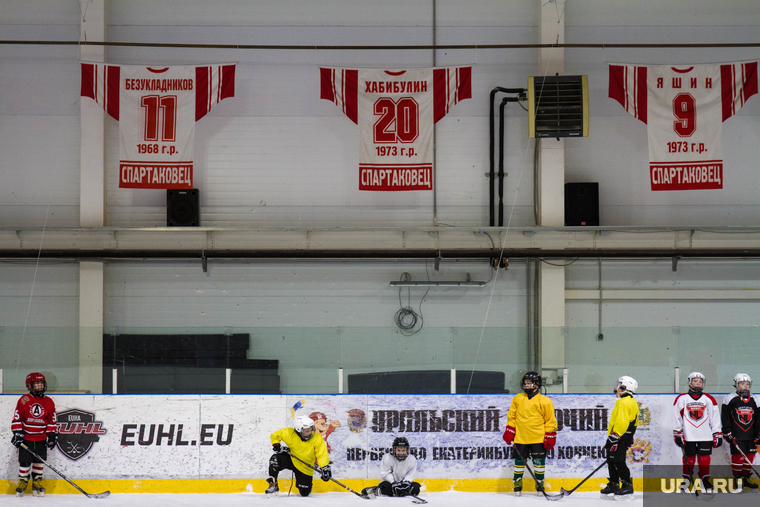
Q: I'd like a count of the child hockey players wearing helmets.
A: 7